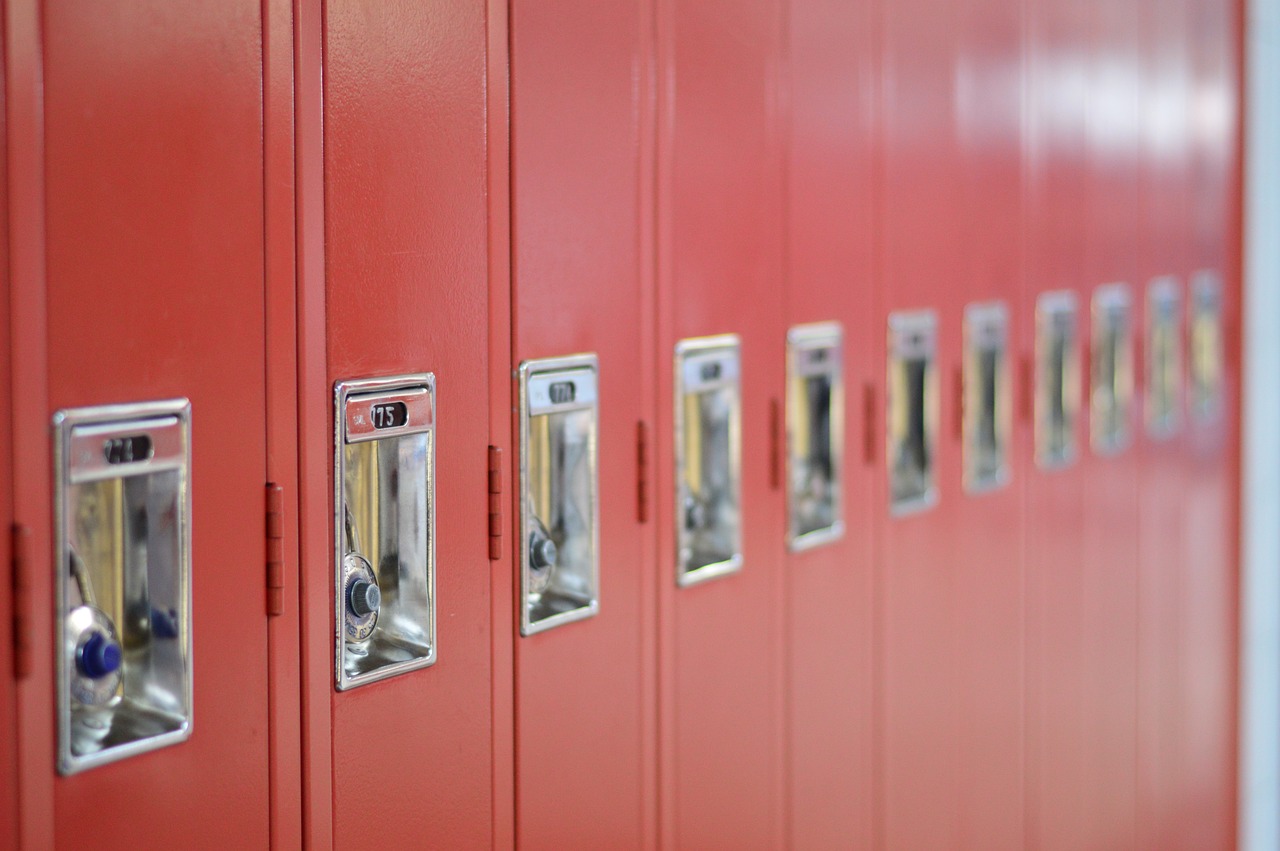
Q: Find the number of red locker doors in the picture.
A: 11